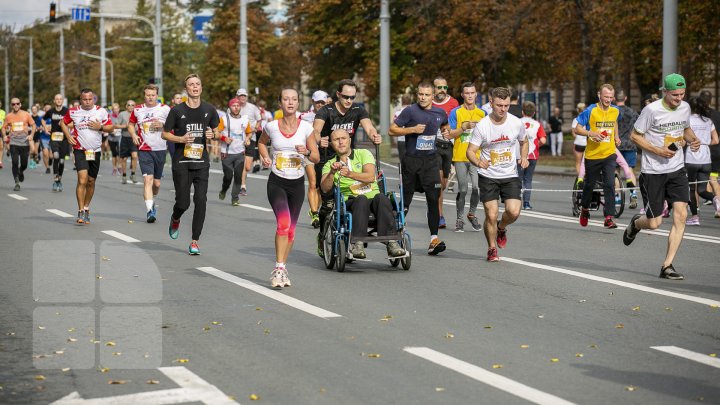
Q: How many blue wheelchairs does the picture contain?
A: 1